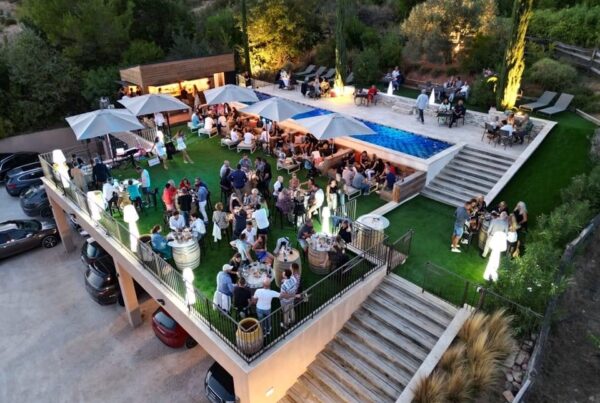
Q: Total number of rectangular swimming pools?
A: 1